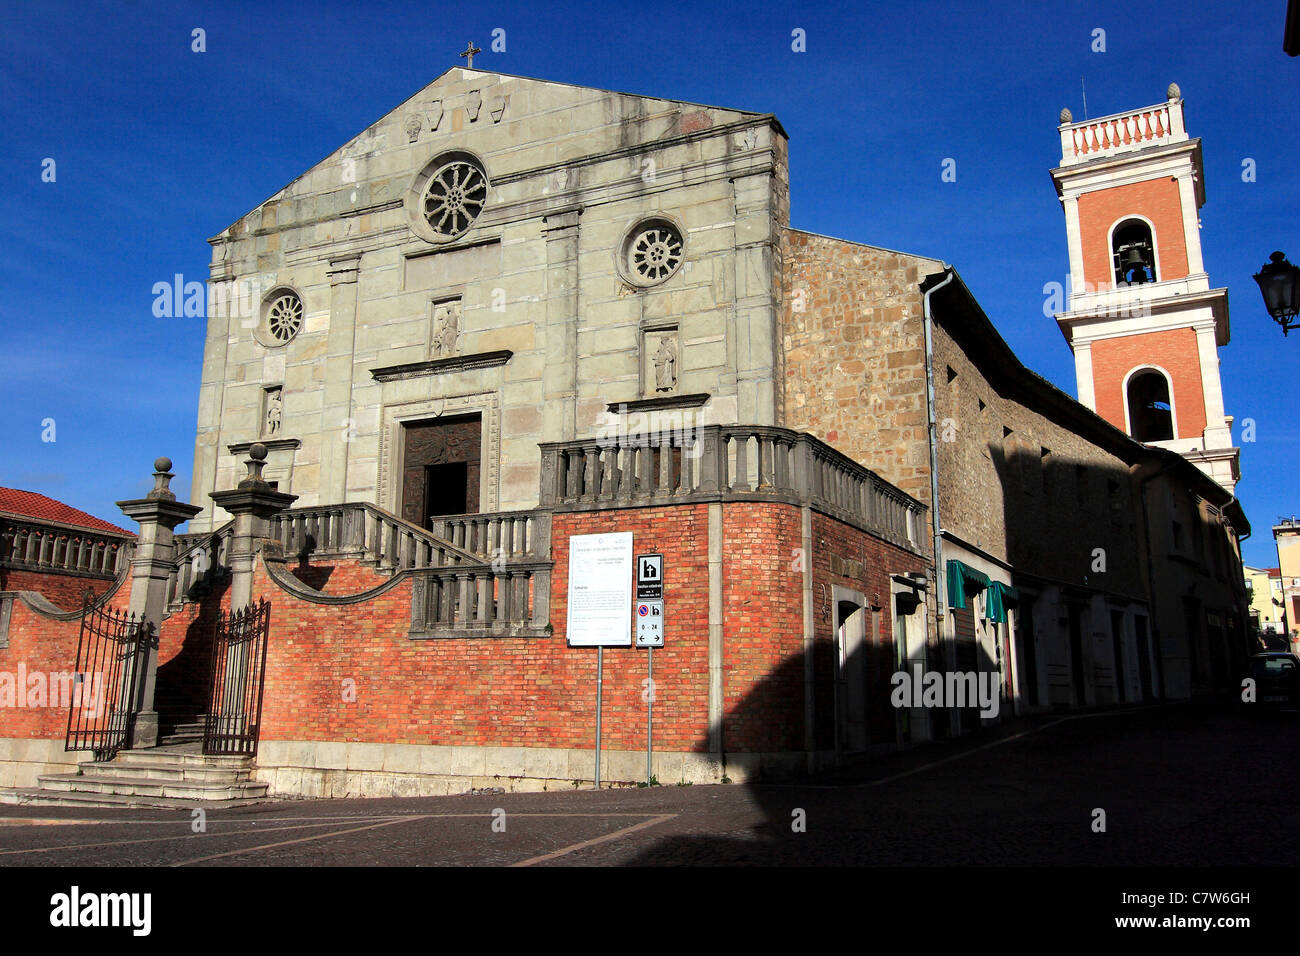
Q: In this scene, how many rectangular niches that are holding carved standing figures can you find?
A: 3